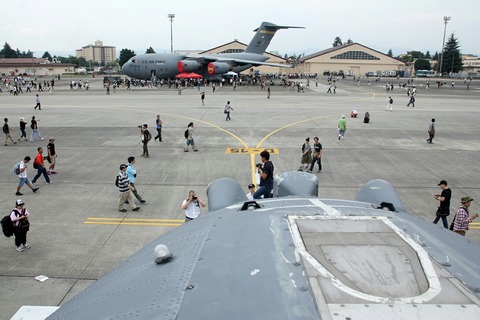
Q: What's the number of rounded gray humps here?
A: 3